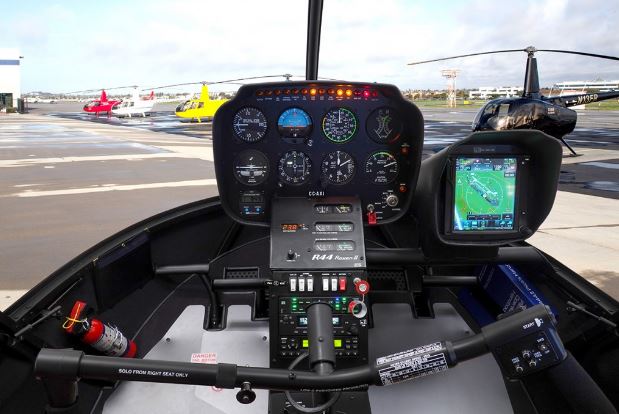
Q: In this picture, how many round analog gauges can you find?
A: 8